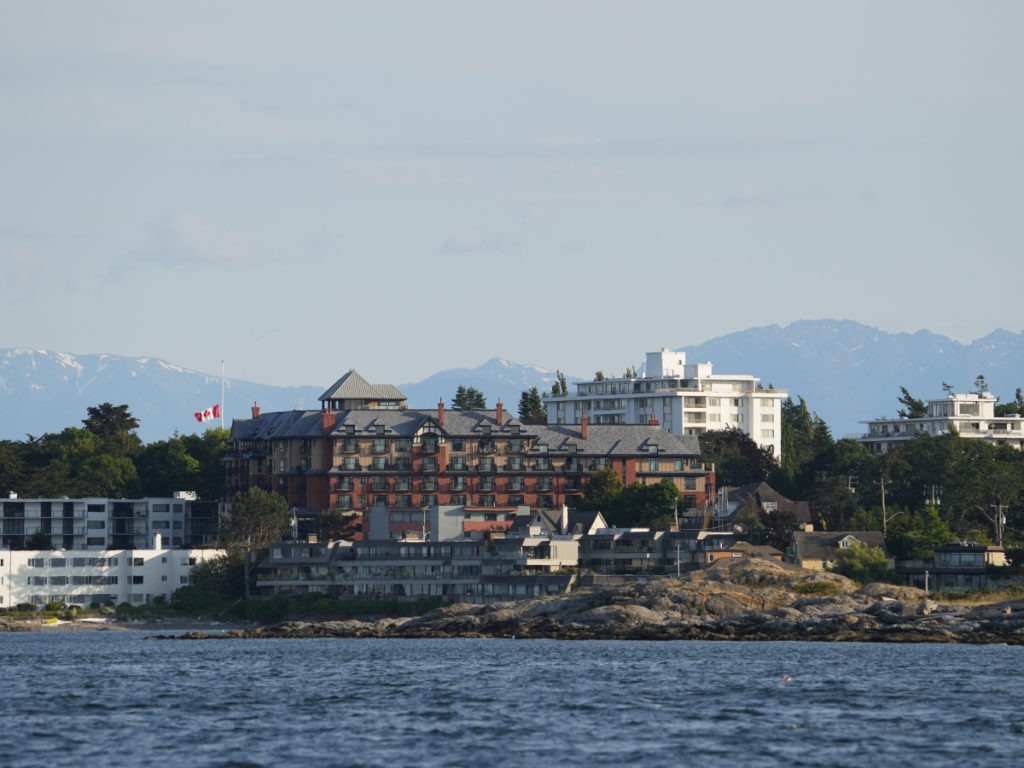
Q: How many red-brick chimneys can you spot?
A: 6